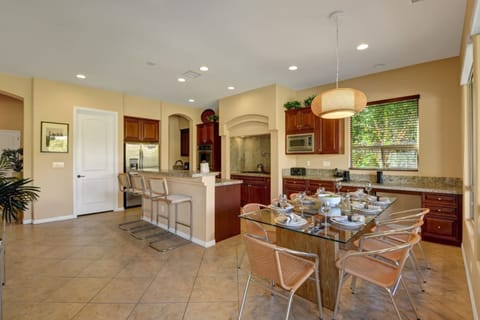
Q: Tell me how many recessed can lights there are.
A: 7